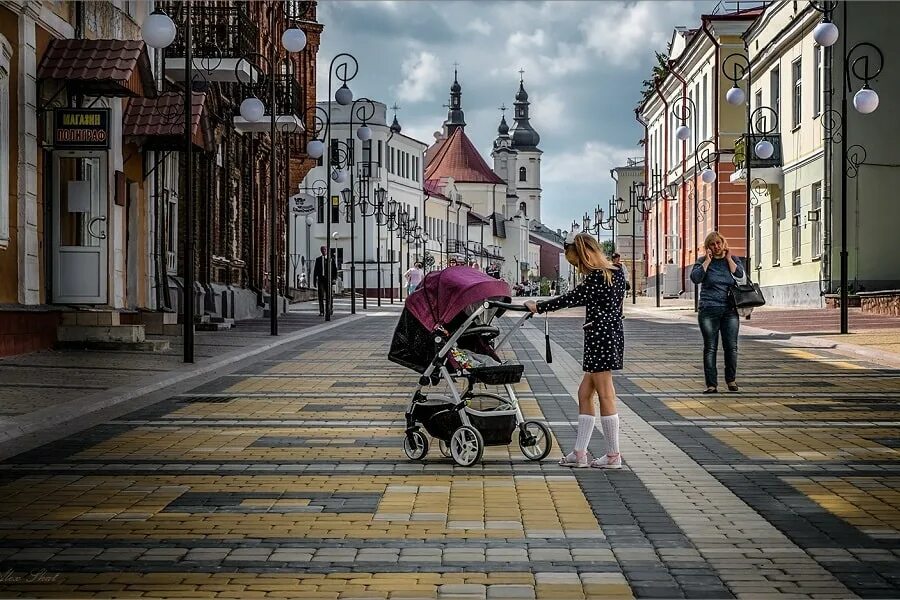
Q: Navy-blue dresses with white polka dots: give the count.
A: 1